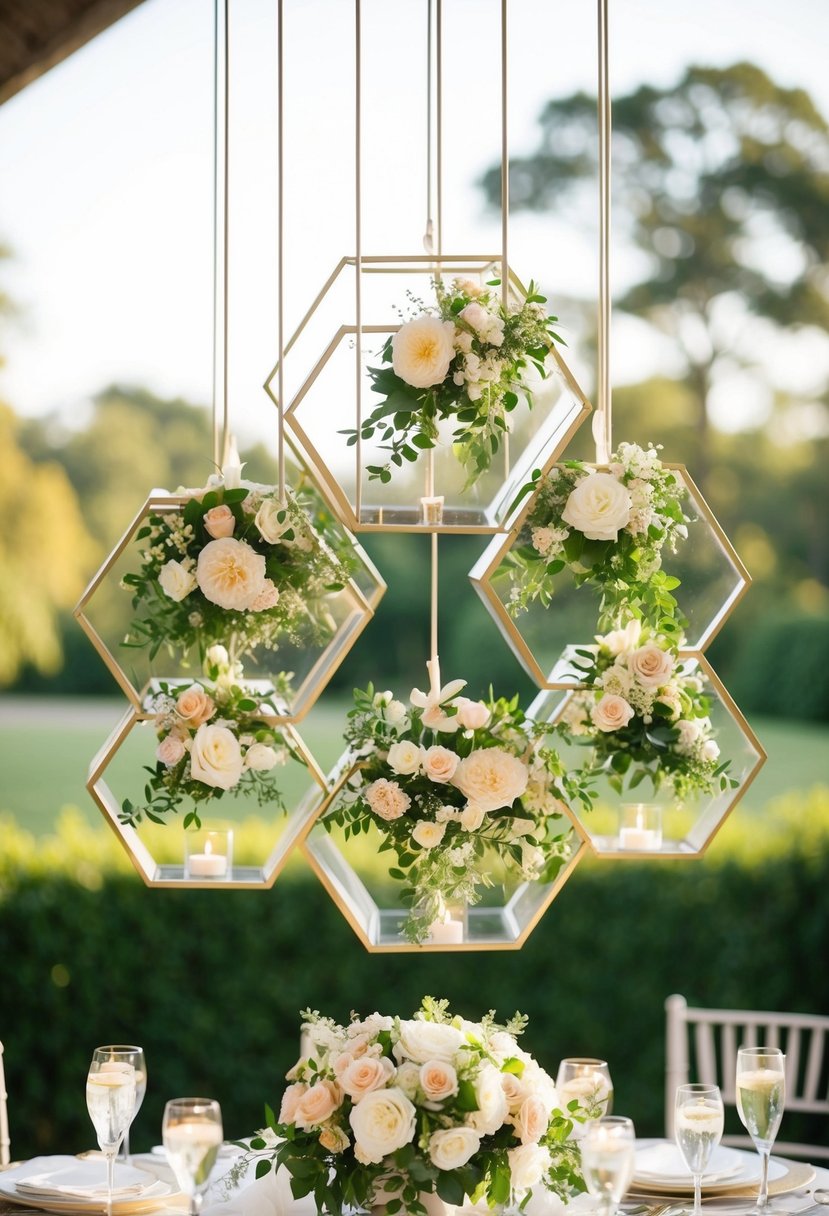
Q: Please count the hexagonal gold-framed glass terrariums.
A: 6